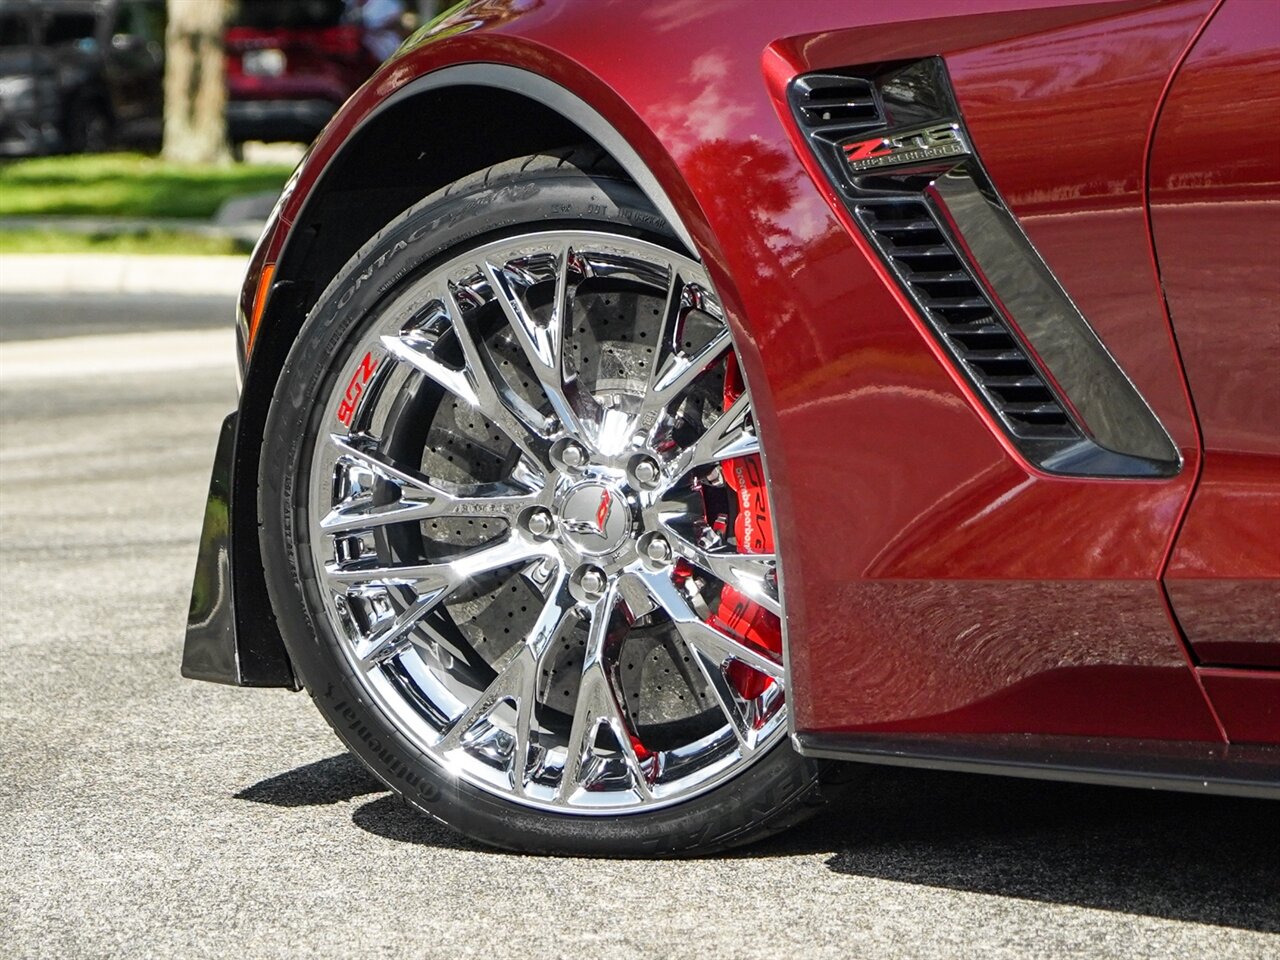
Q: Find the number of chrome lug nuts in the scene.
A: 5